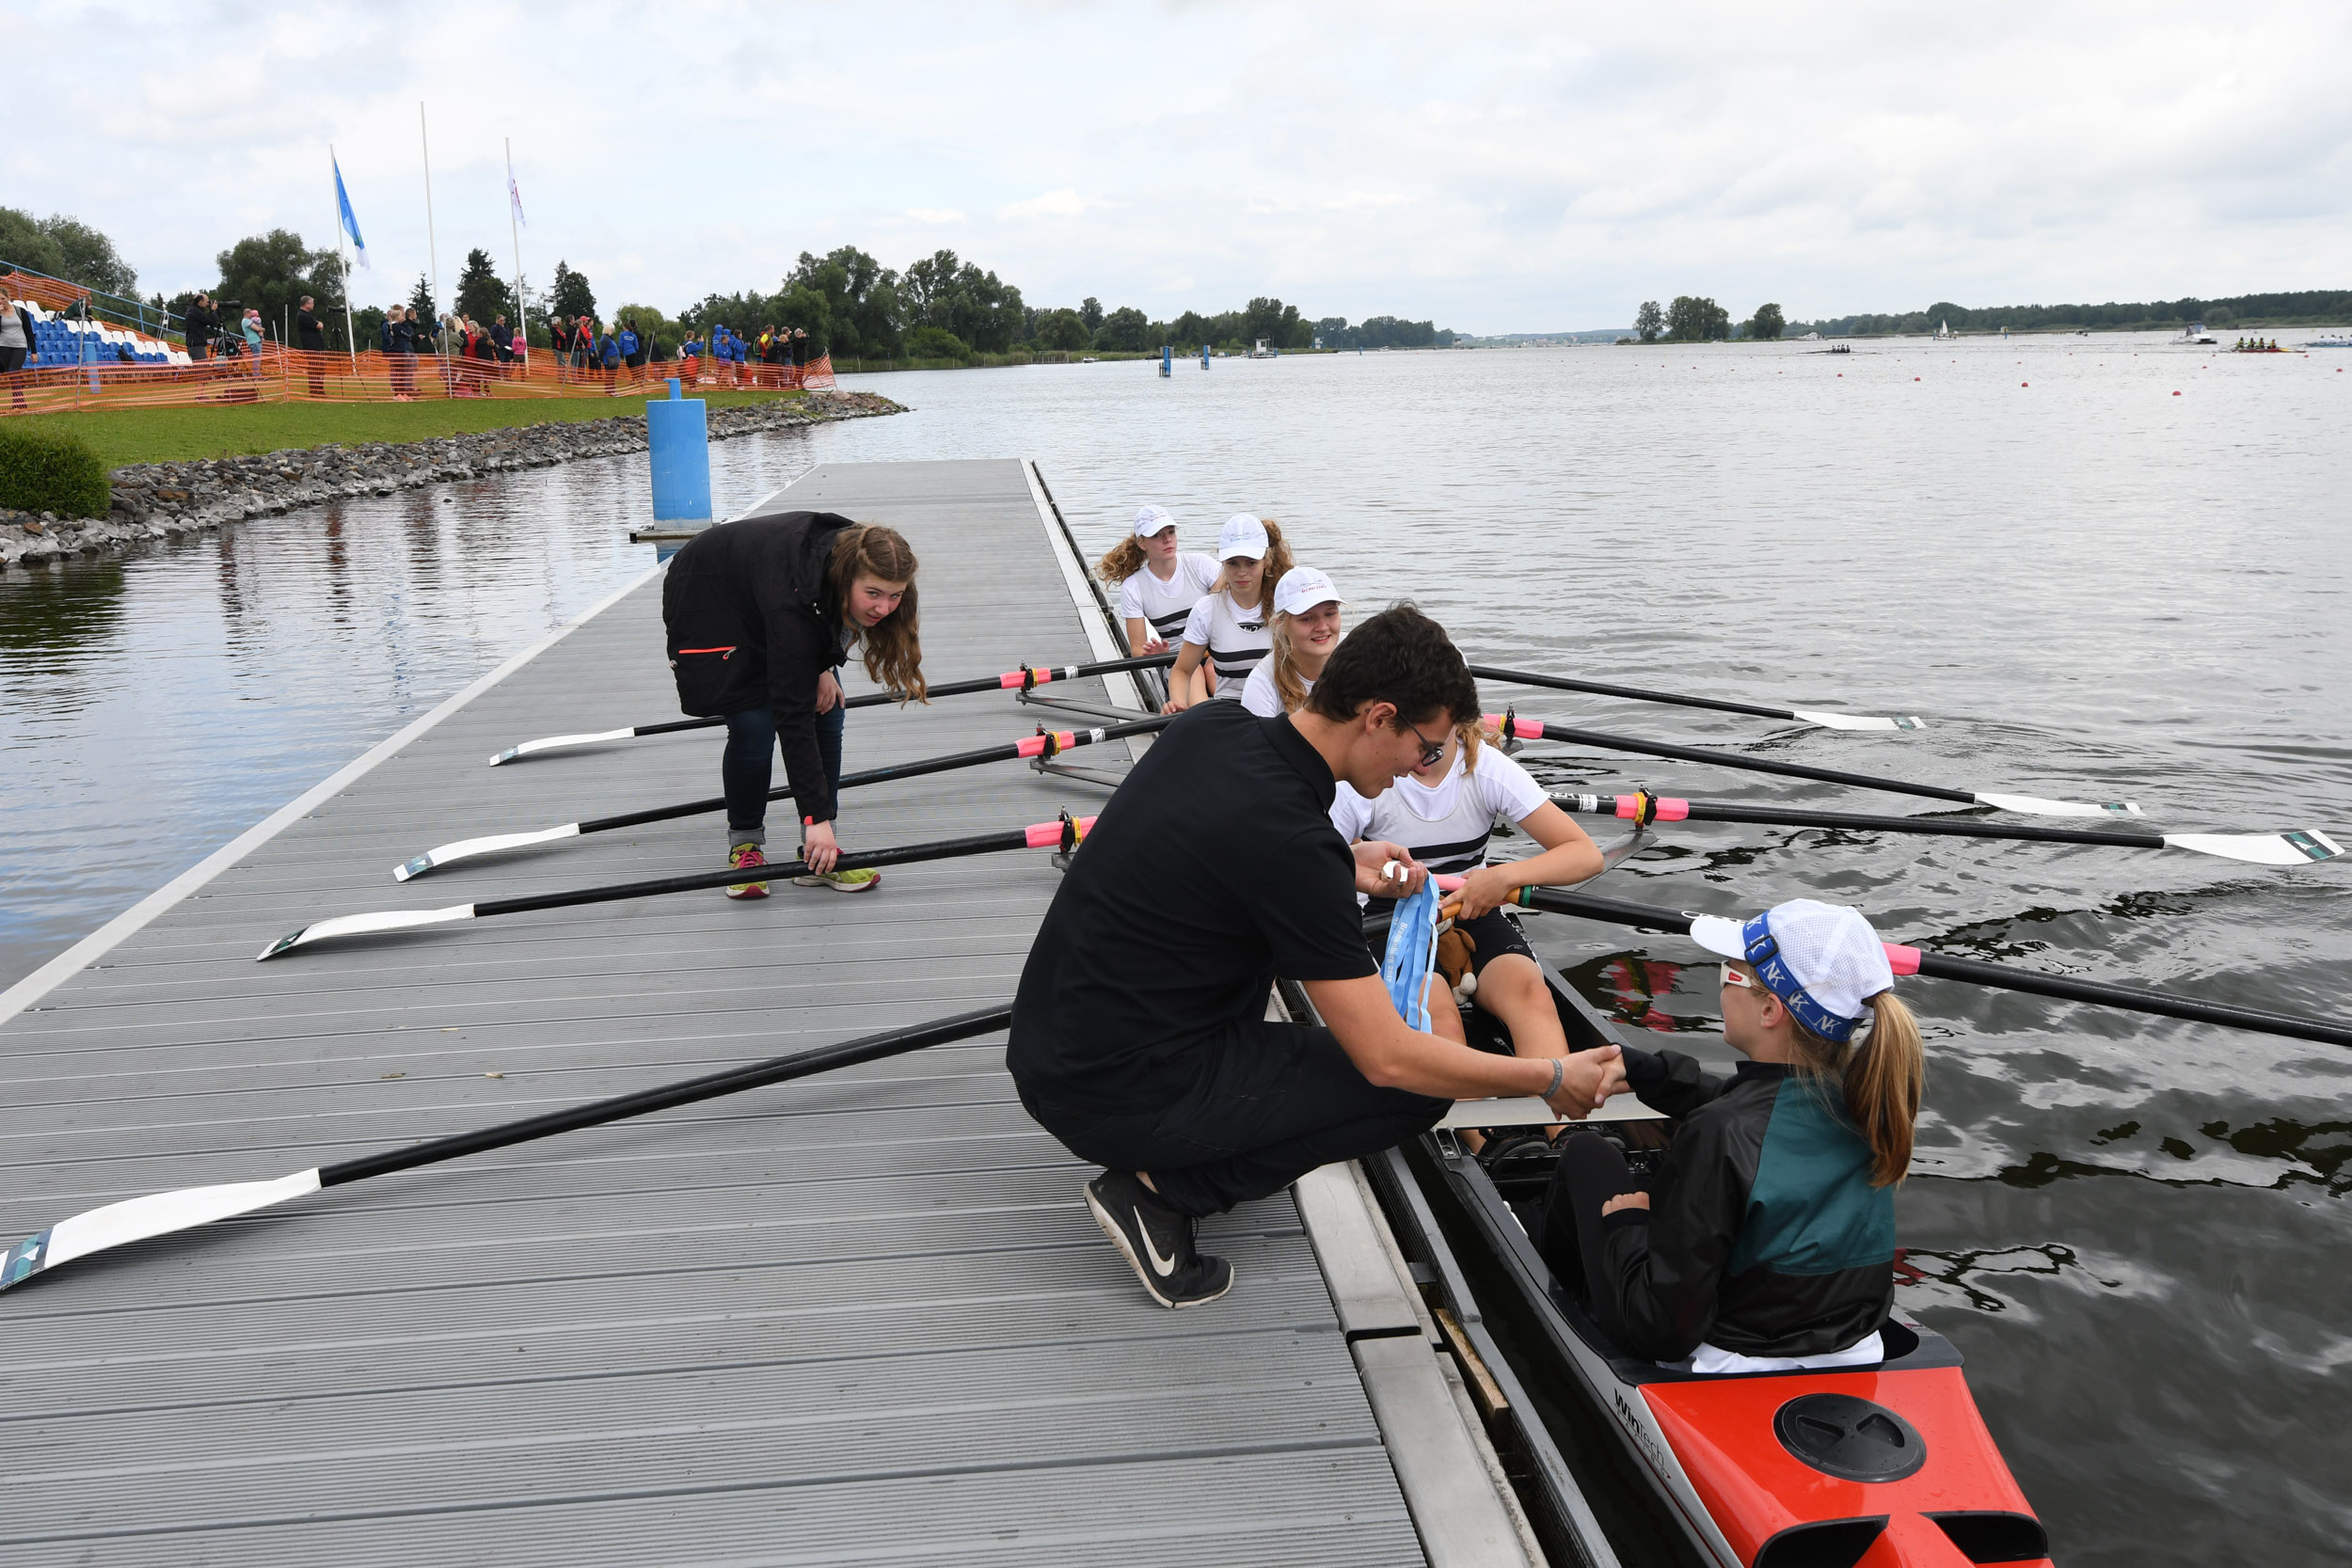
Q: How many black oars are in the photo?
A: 8